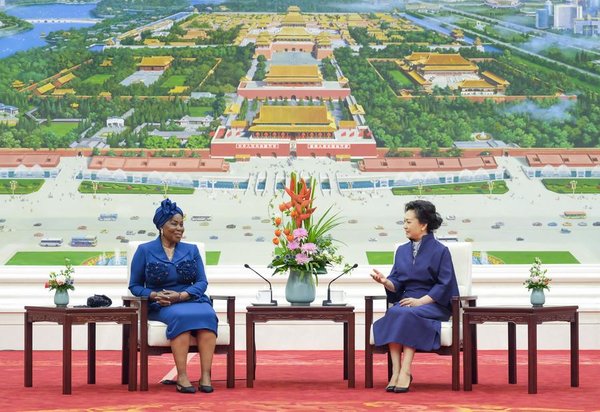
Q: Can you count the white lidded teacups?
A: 2